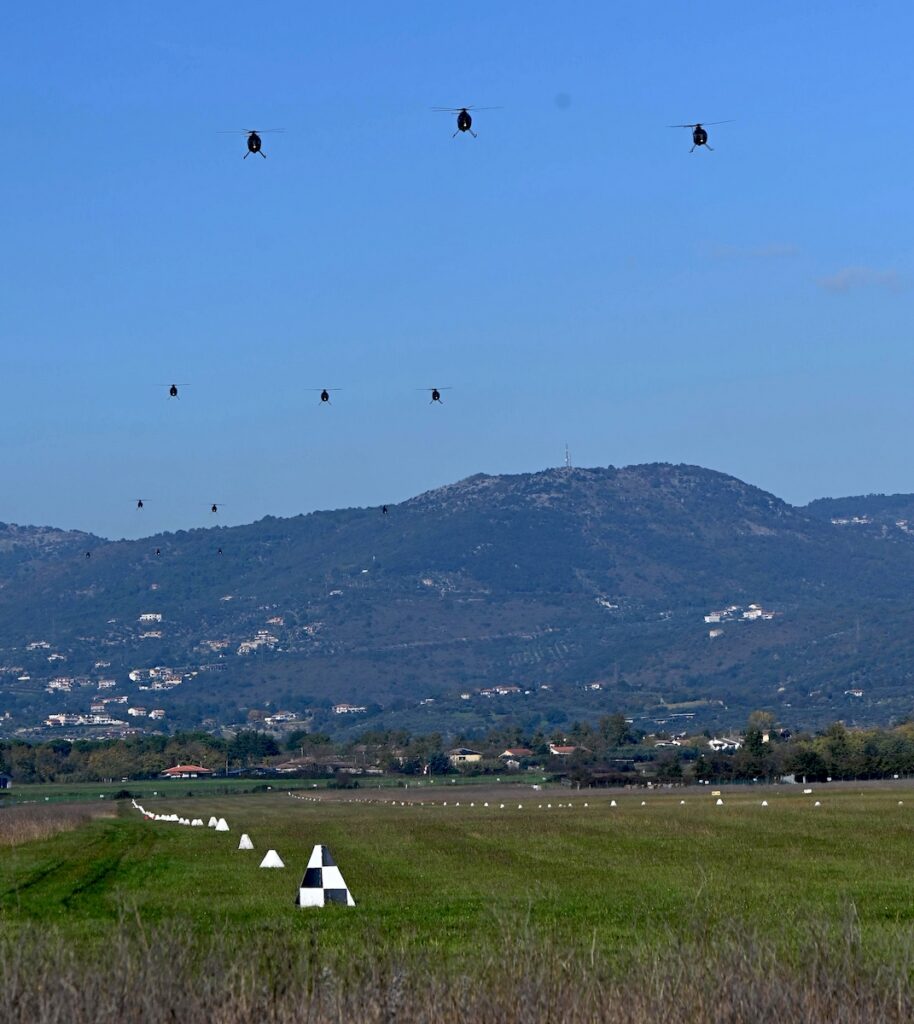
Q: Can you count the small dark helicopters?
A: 12